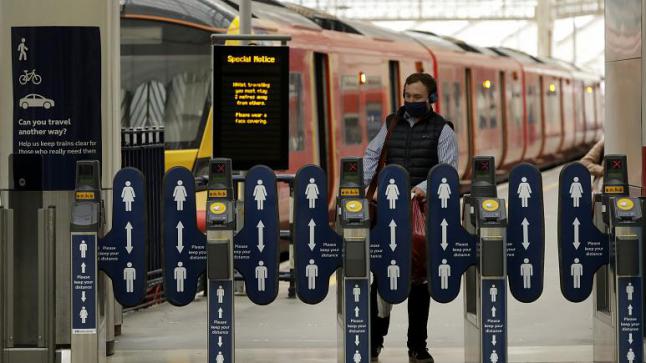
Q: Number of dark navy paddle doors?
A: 8